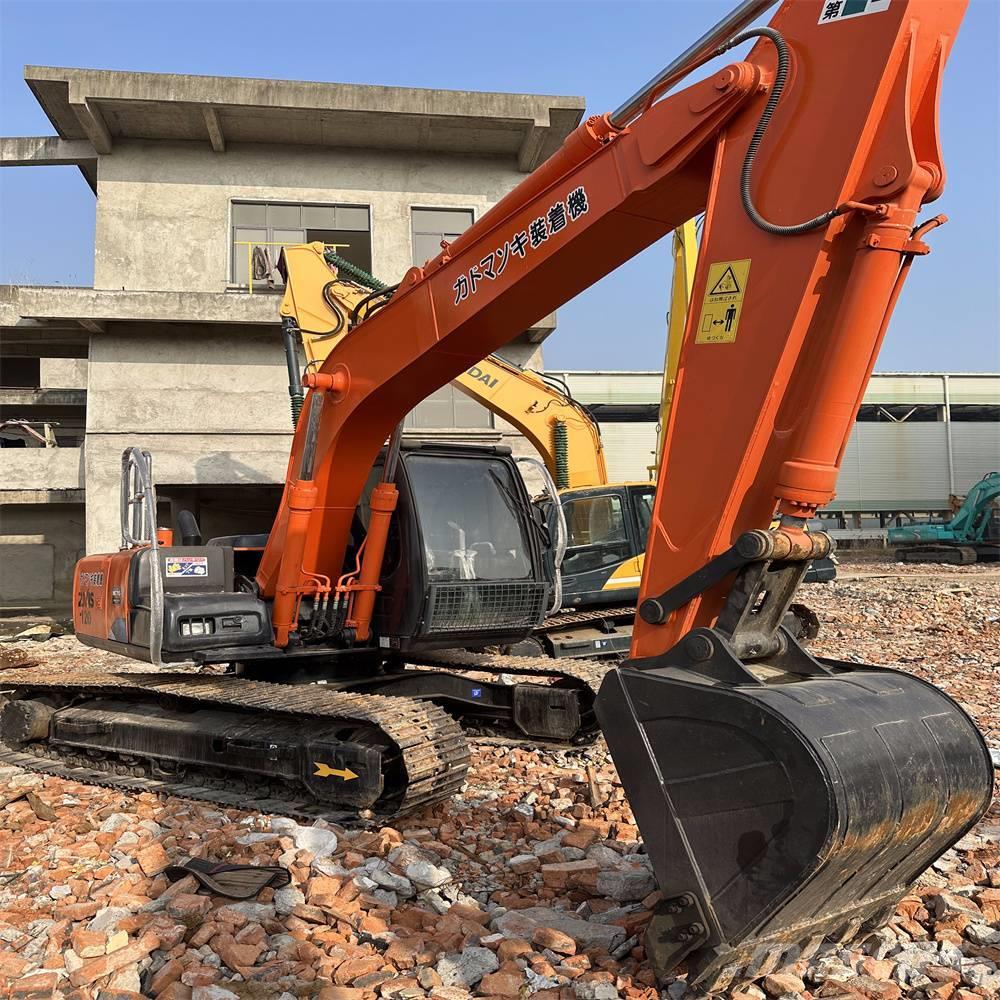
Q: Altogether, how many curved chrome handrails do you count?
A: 2